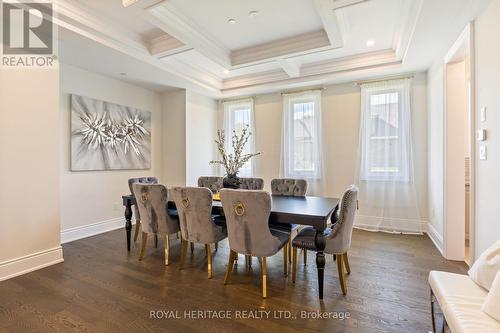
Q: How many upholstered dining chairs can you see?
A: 8